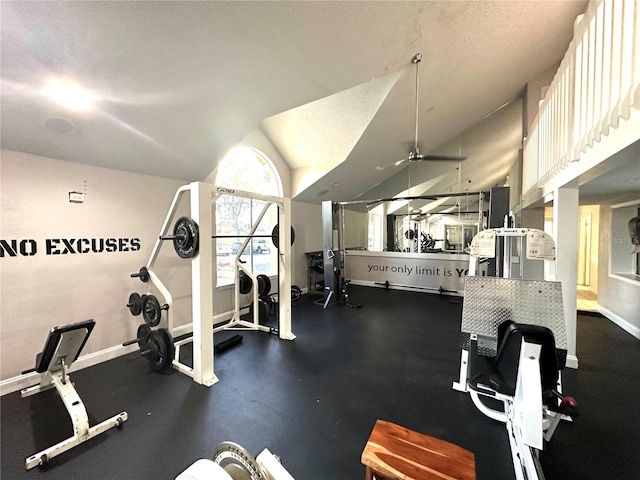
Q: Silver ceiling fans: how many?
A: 1